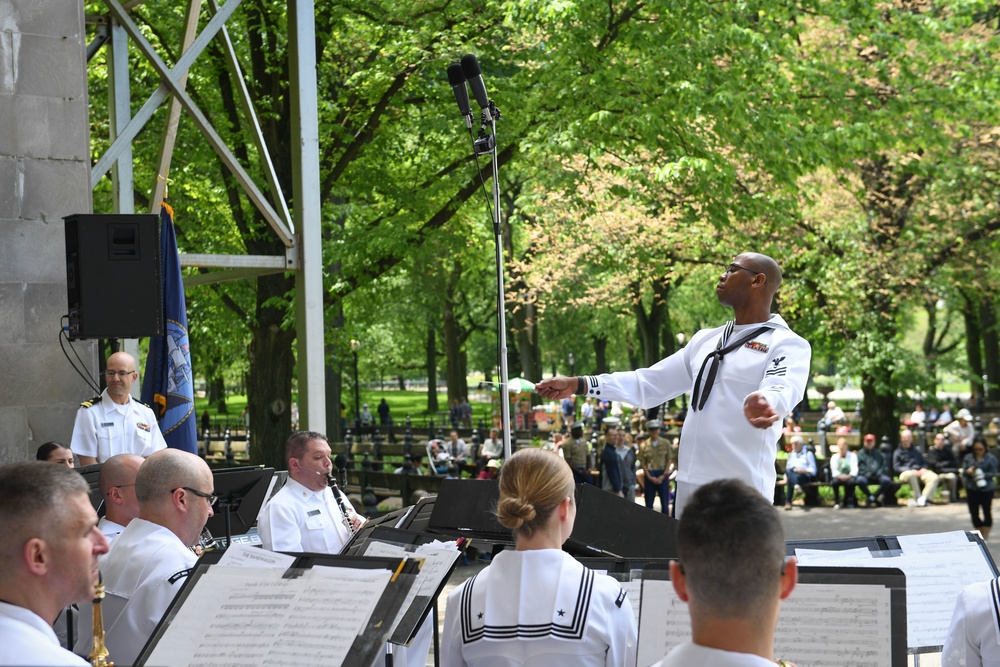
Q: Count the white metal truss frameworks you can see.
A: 1